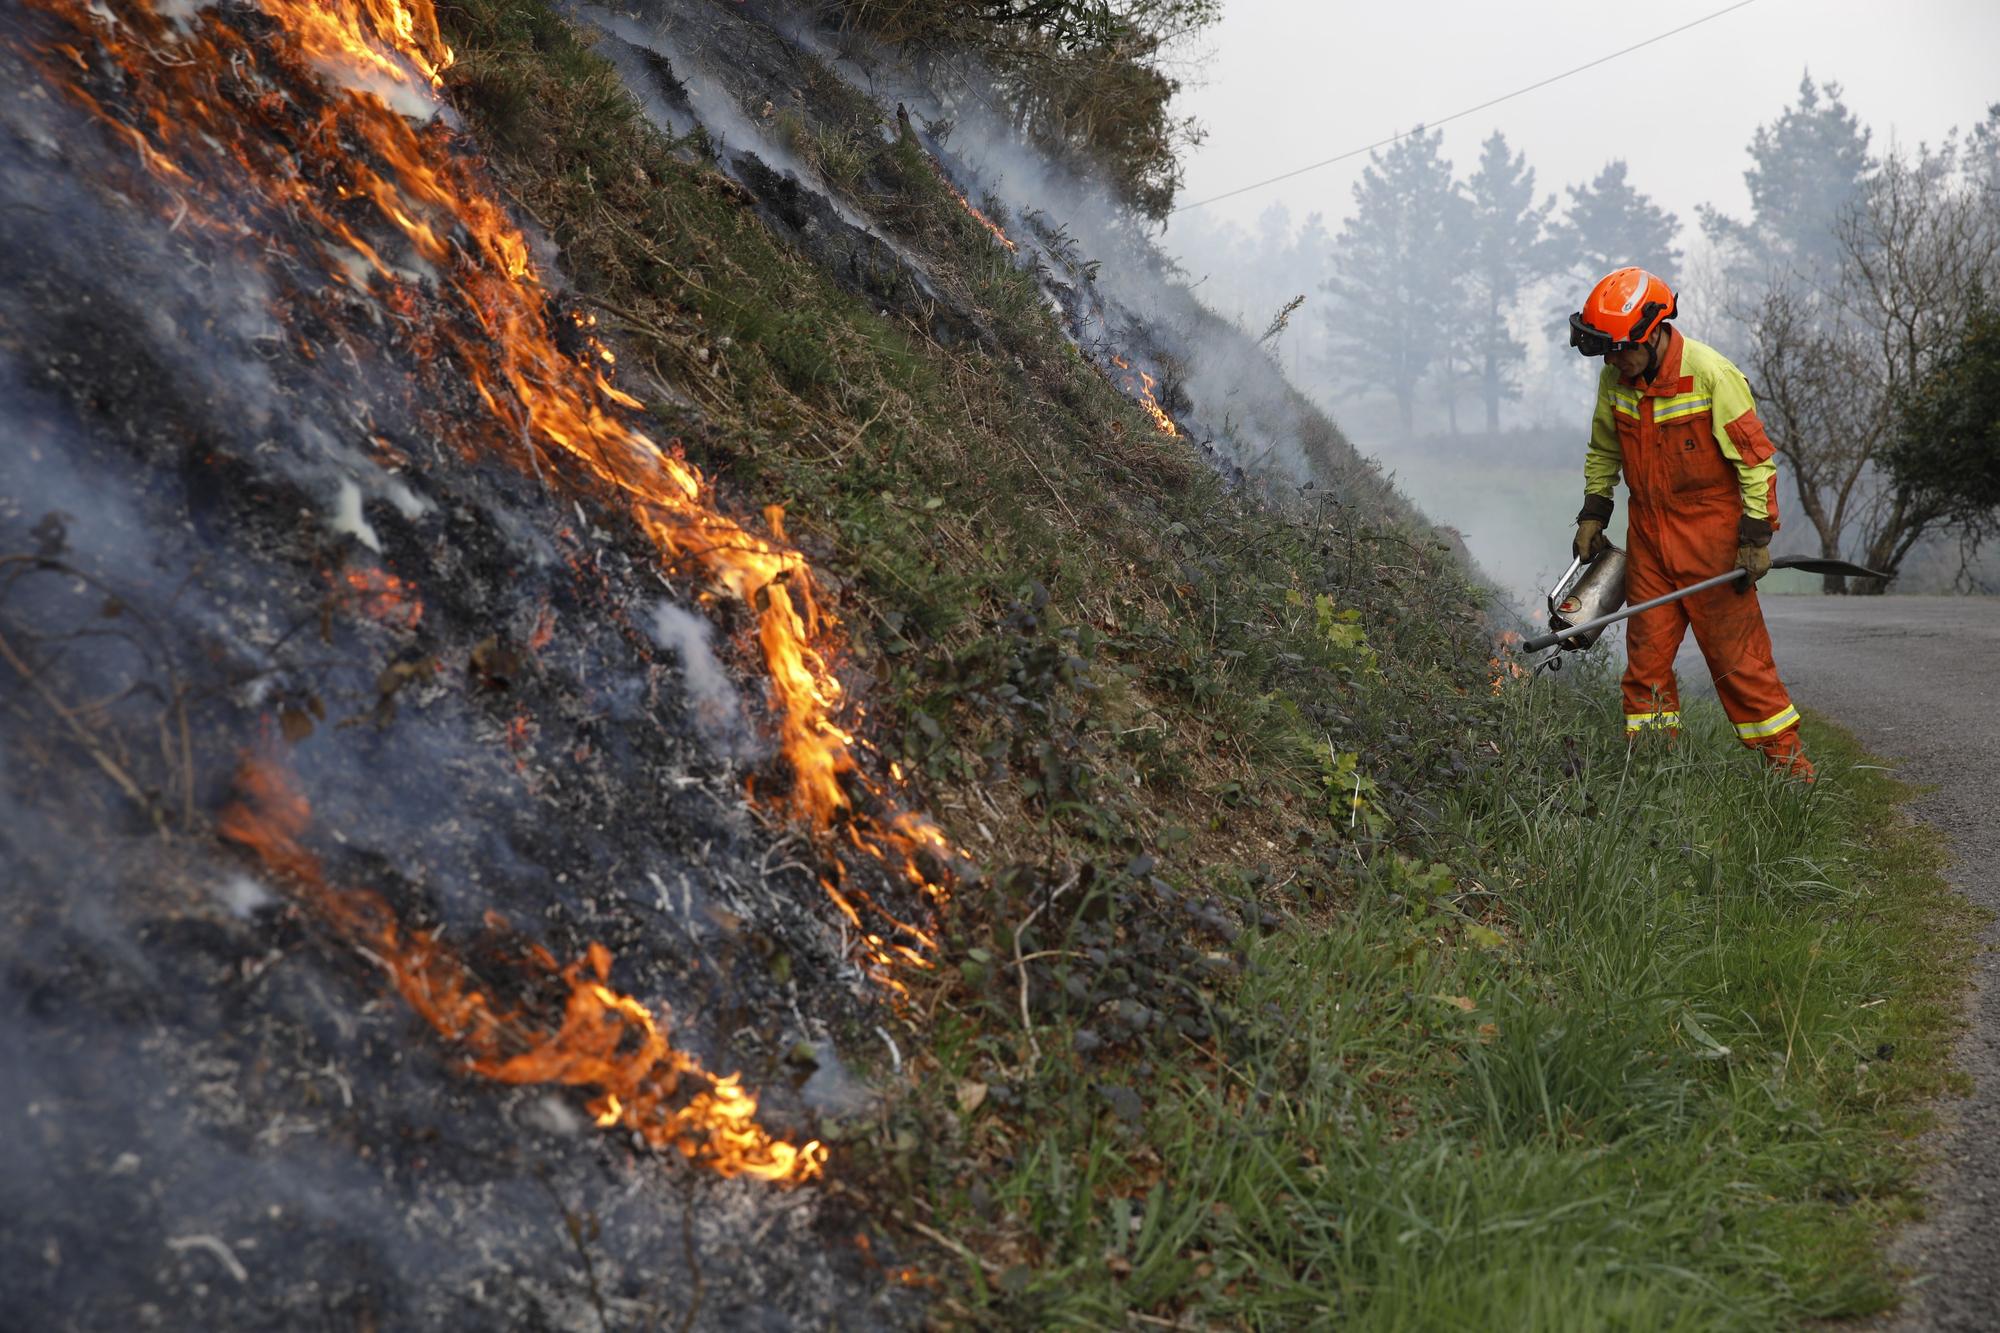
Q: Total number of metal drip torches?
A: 1